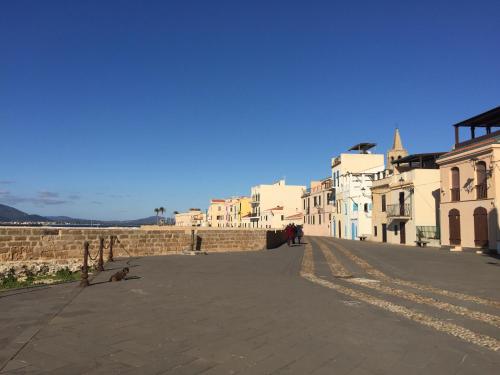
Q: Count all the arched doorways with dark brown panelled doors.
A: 2